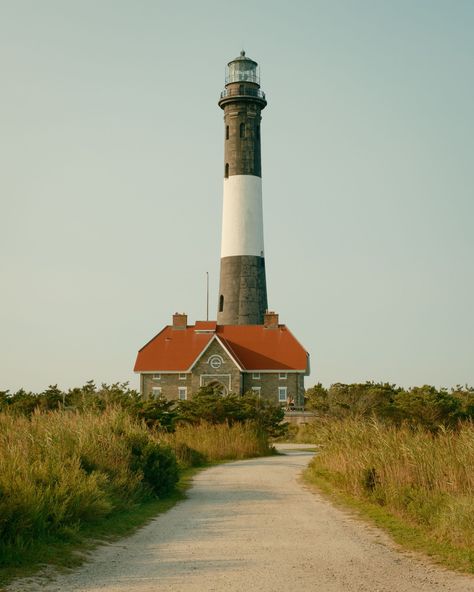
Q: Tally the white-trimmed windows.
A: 9